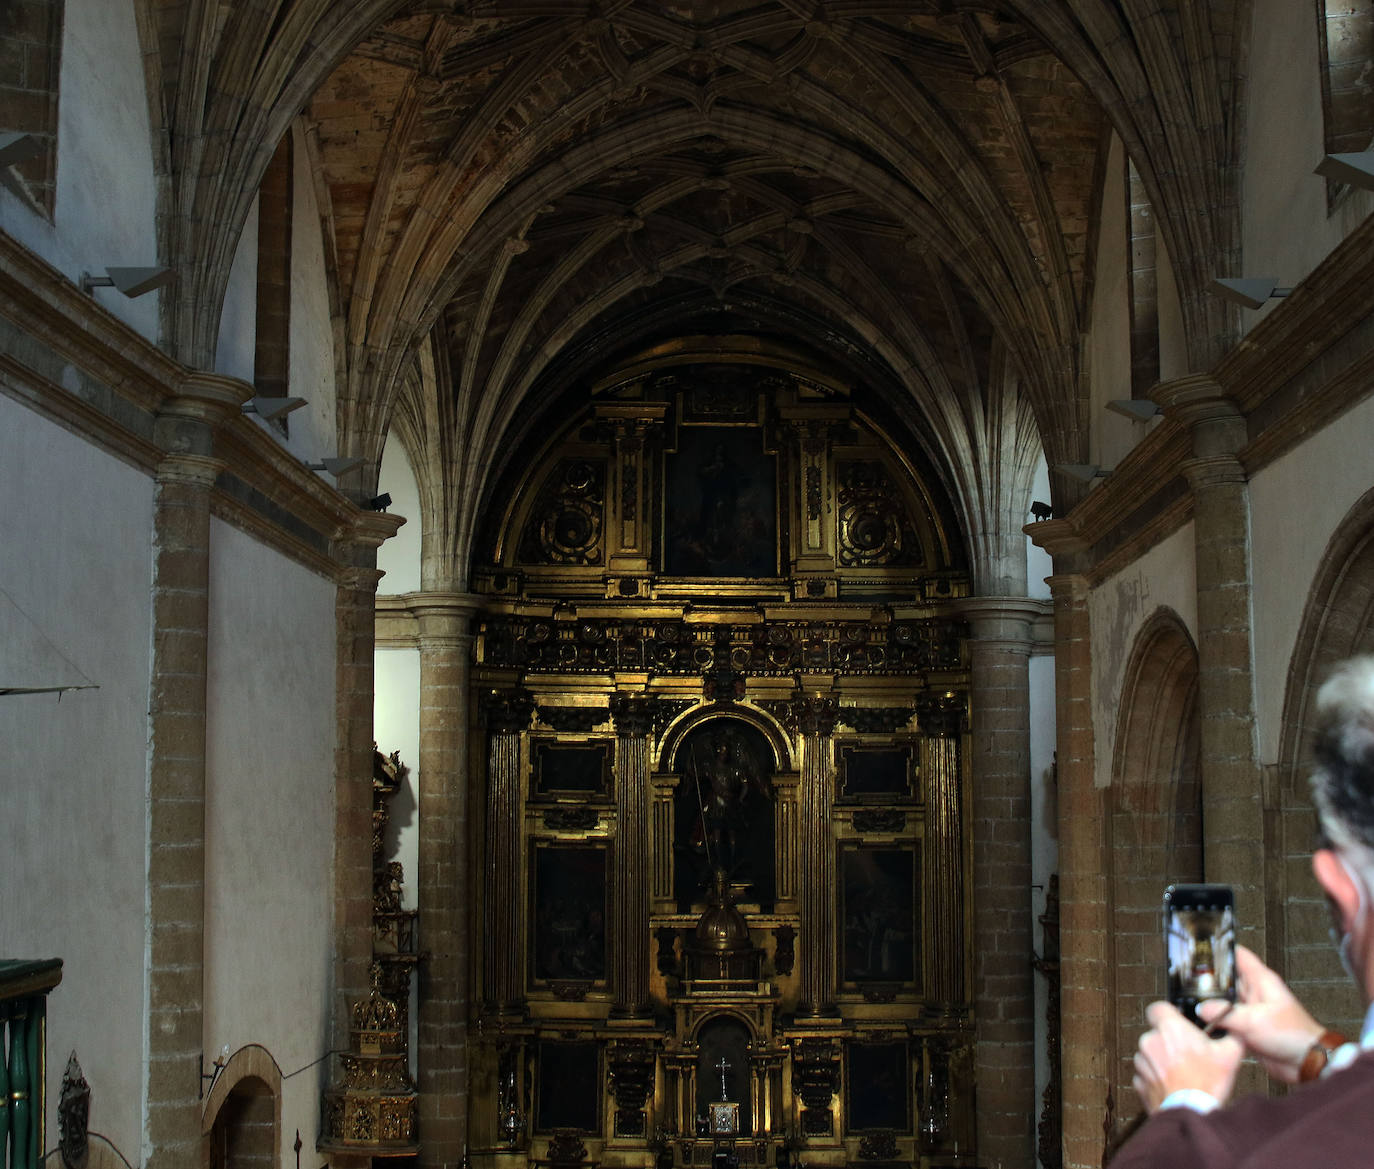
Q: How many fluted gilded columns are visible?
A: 4